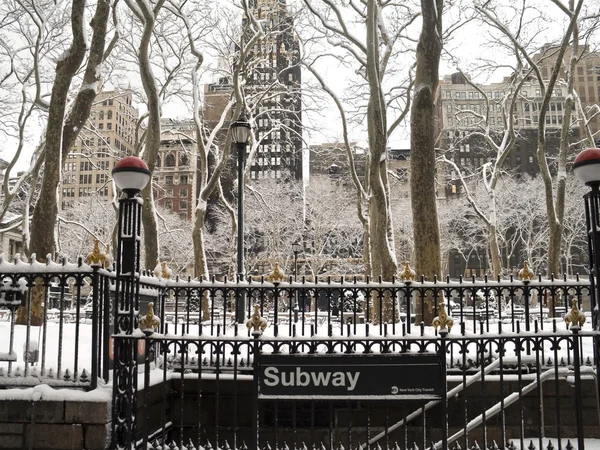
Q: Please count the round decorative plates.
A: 0